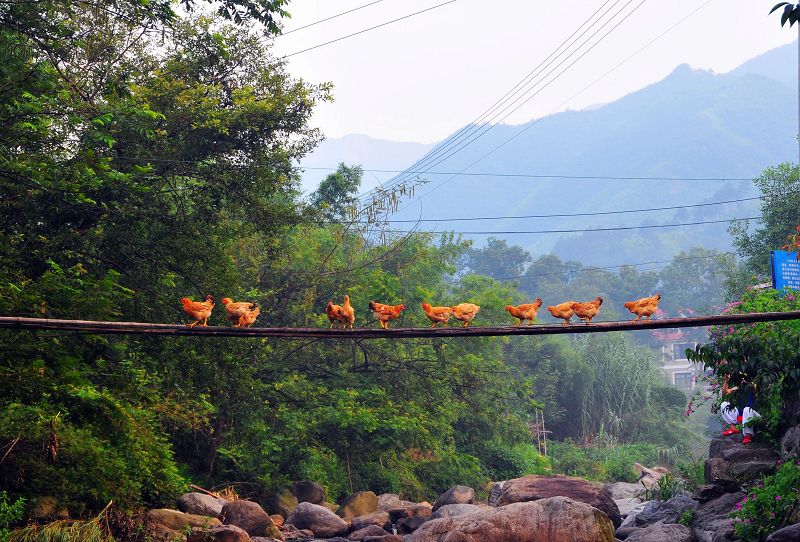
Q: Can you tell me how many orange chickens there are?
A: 12